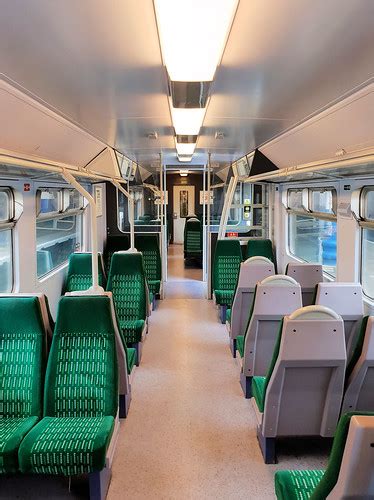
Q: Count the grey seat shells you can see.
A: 7